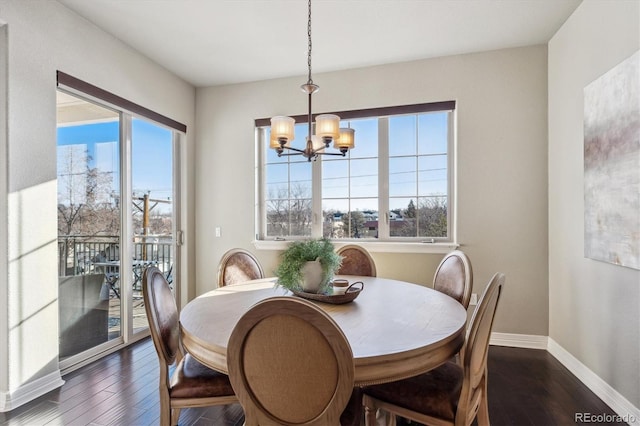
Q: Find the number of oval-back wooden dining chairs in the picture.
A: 6